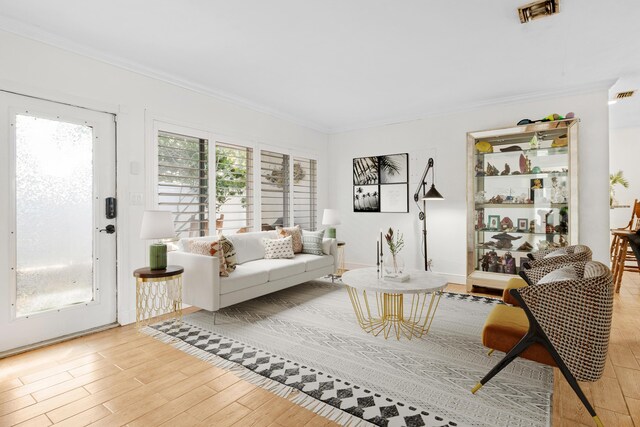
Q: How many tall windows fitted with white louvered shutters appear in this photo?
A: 4